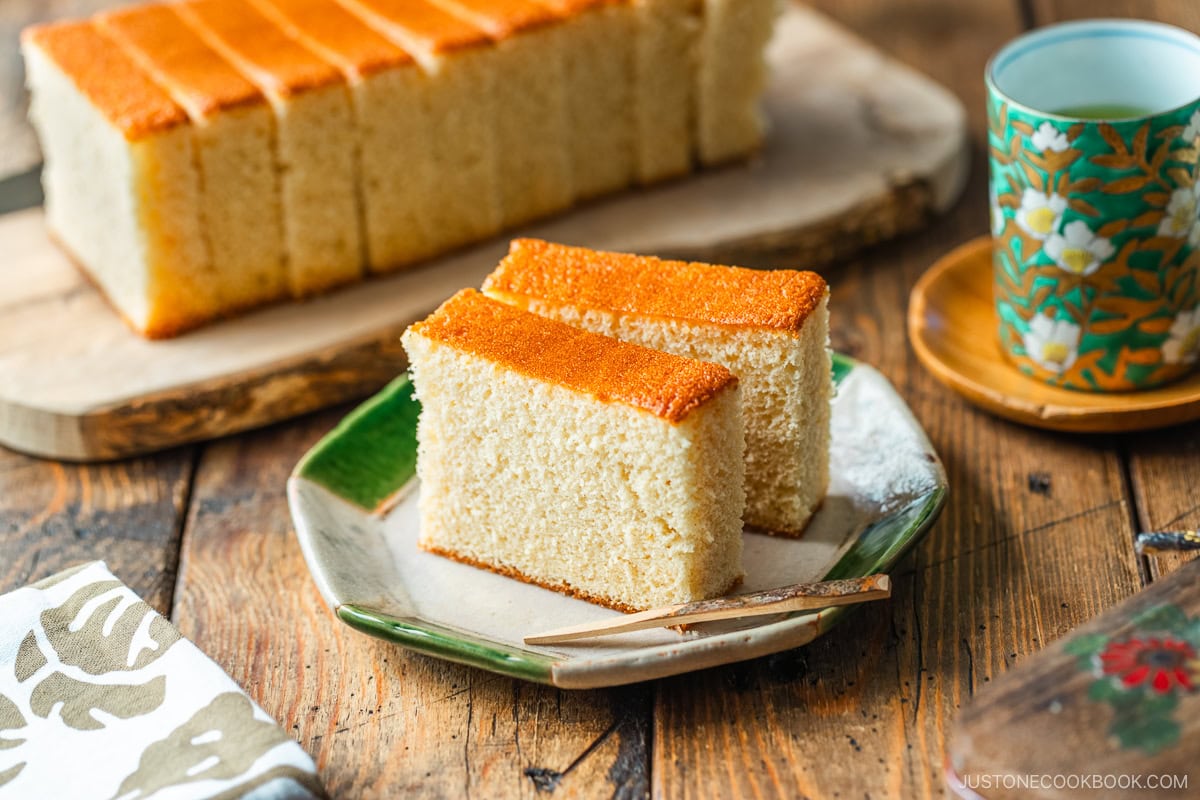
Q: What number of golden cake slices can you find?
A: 11